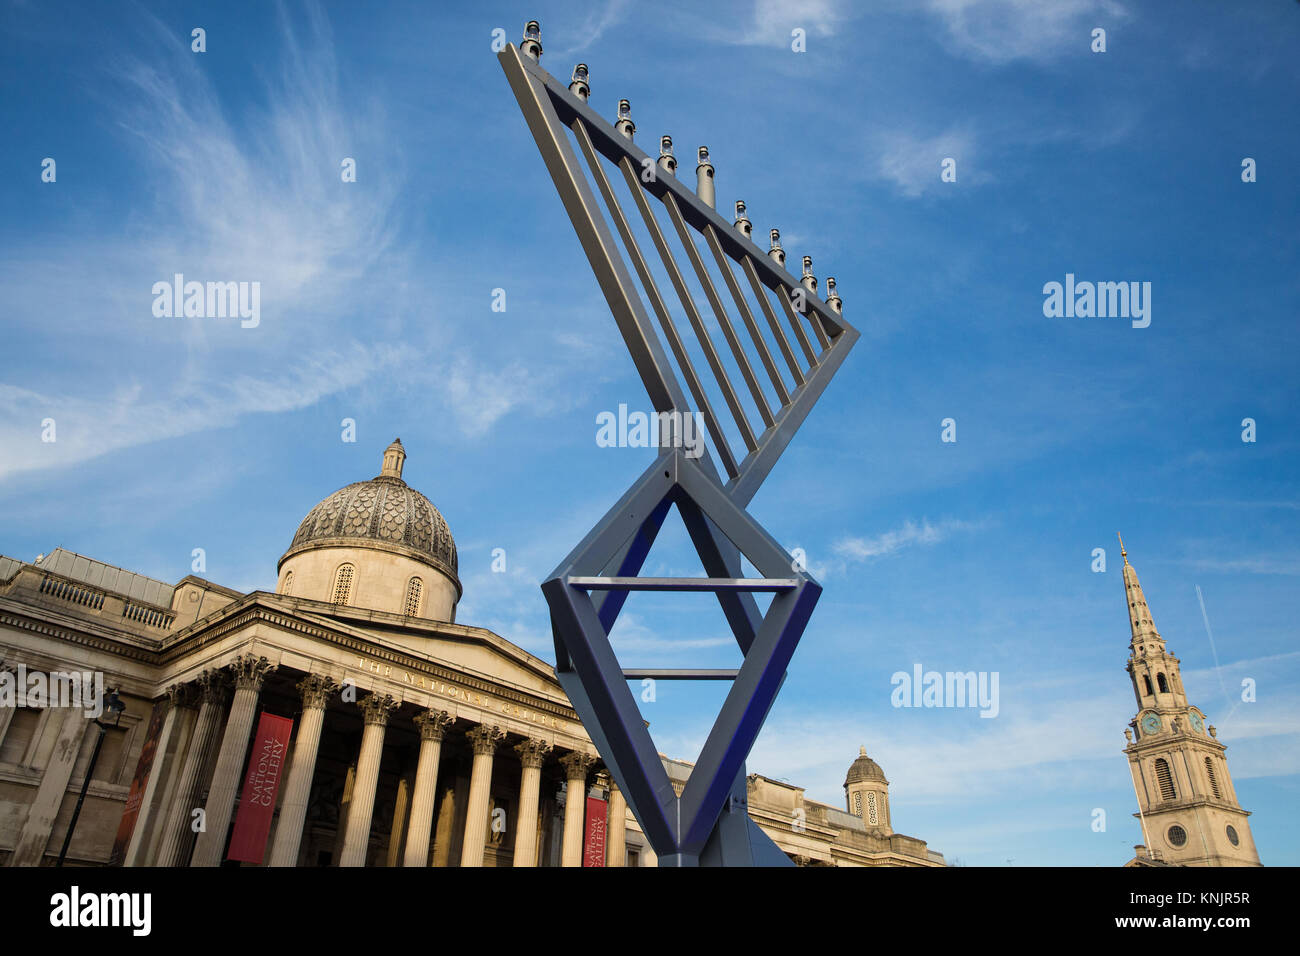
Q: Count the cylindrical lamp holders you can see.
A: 9